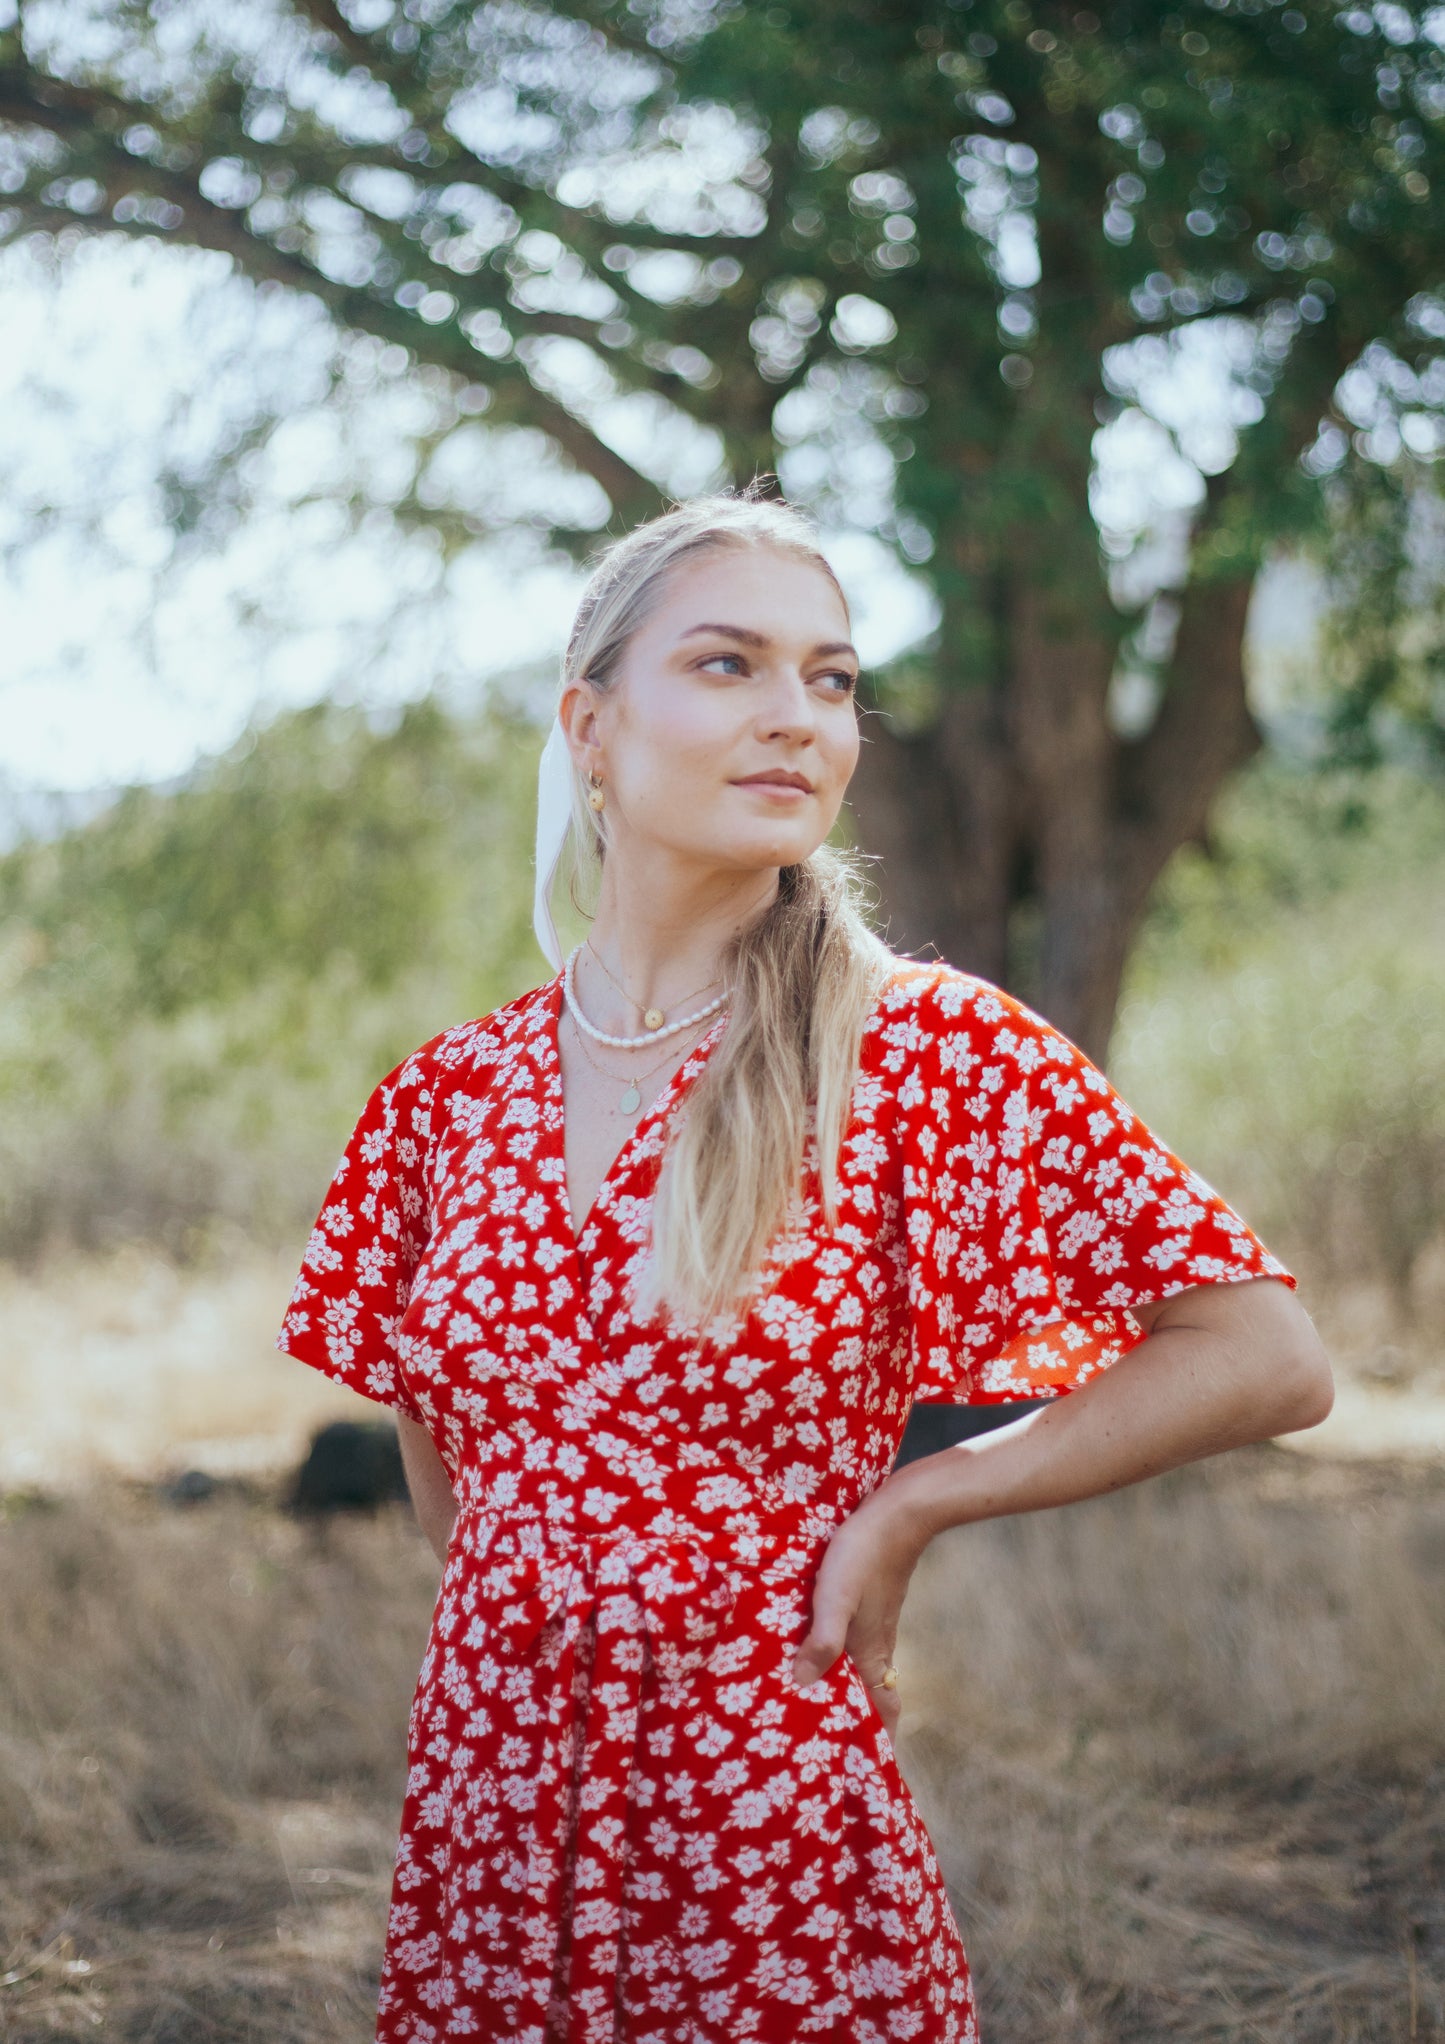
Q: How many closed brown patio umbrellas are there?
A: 0